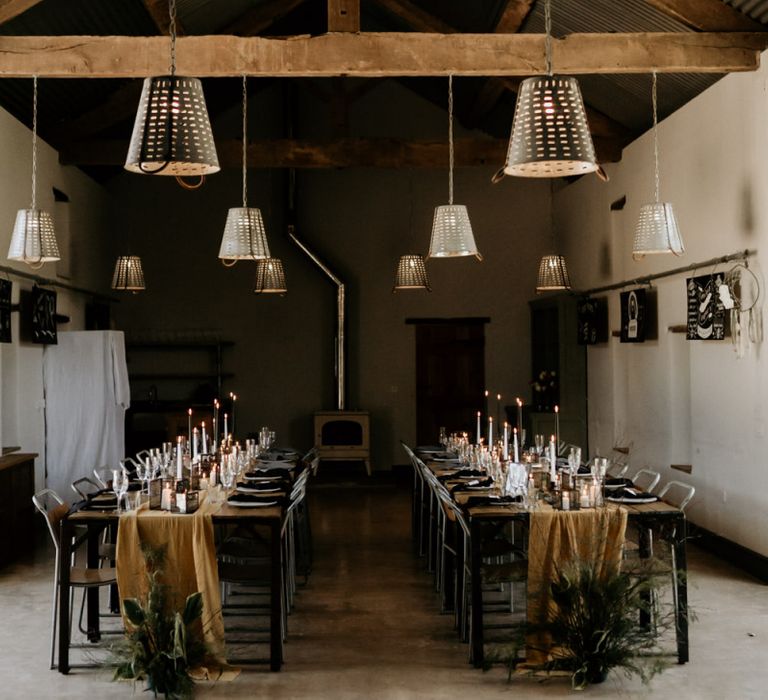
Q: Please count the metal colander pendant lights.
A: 10